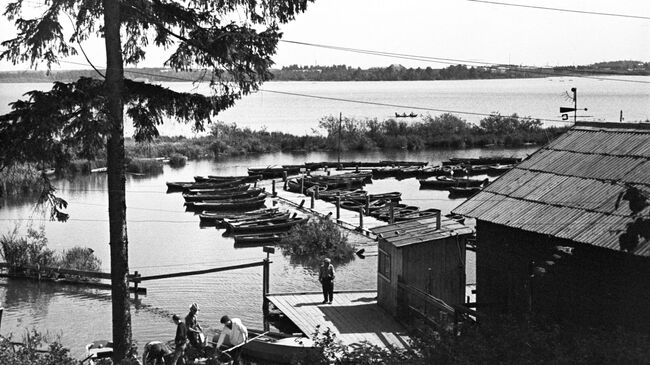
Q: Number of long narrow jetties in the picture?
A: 1